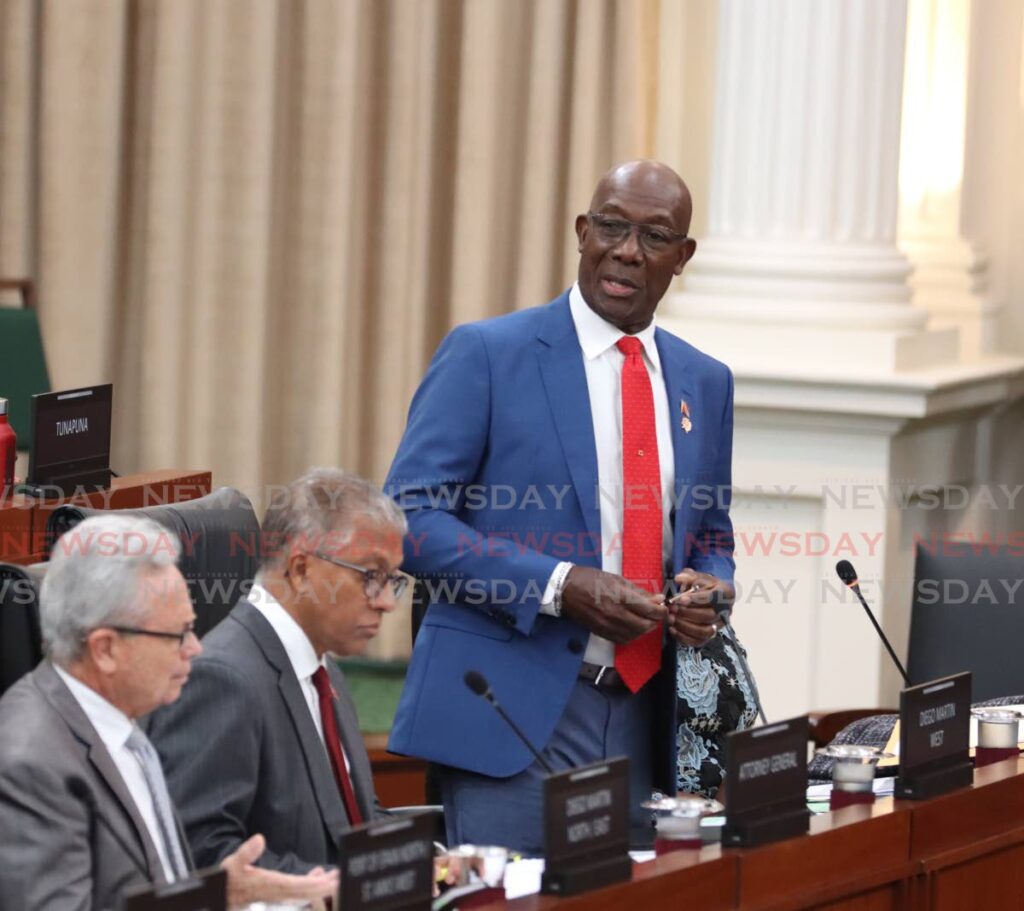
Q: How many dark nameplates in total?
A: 6